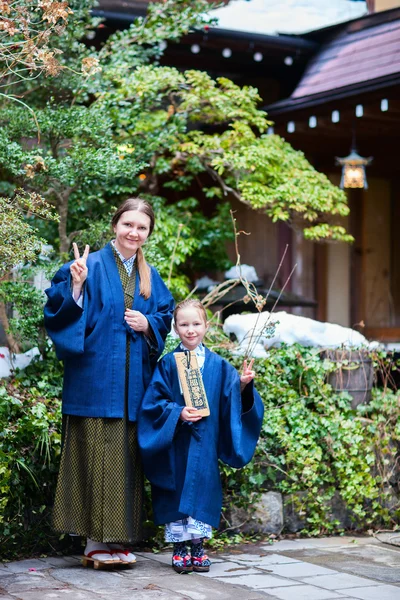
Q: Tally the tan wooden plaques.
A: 1